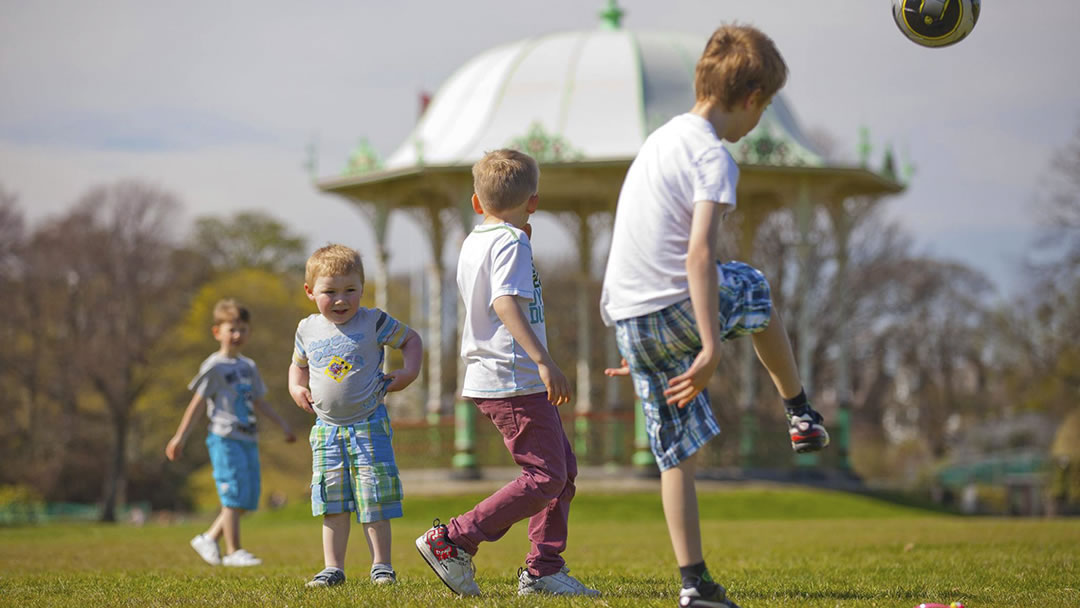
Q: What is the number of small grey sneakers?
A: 2